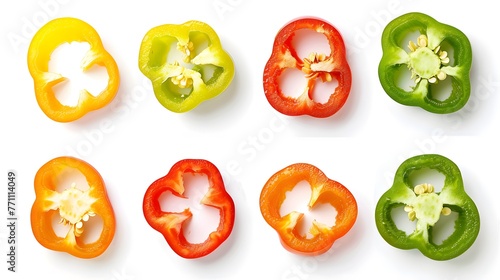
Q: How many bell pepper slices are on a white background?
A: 8